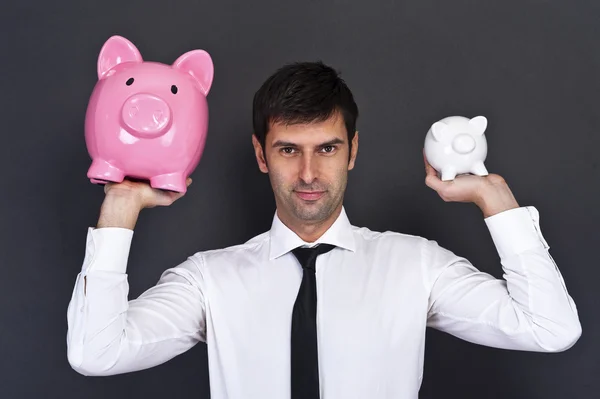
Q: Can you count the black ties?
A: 1